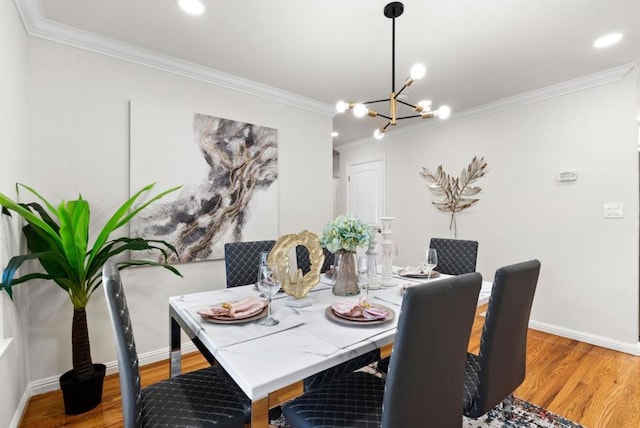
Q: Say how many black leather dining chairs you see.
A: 6